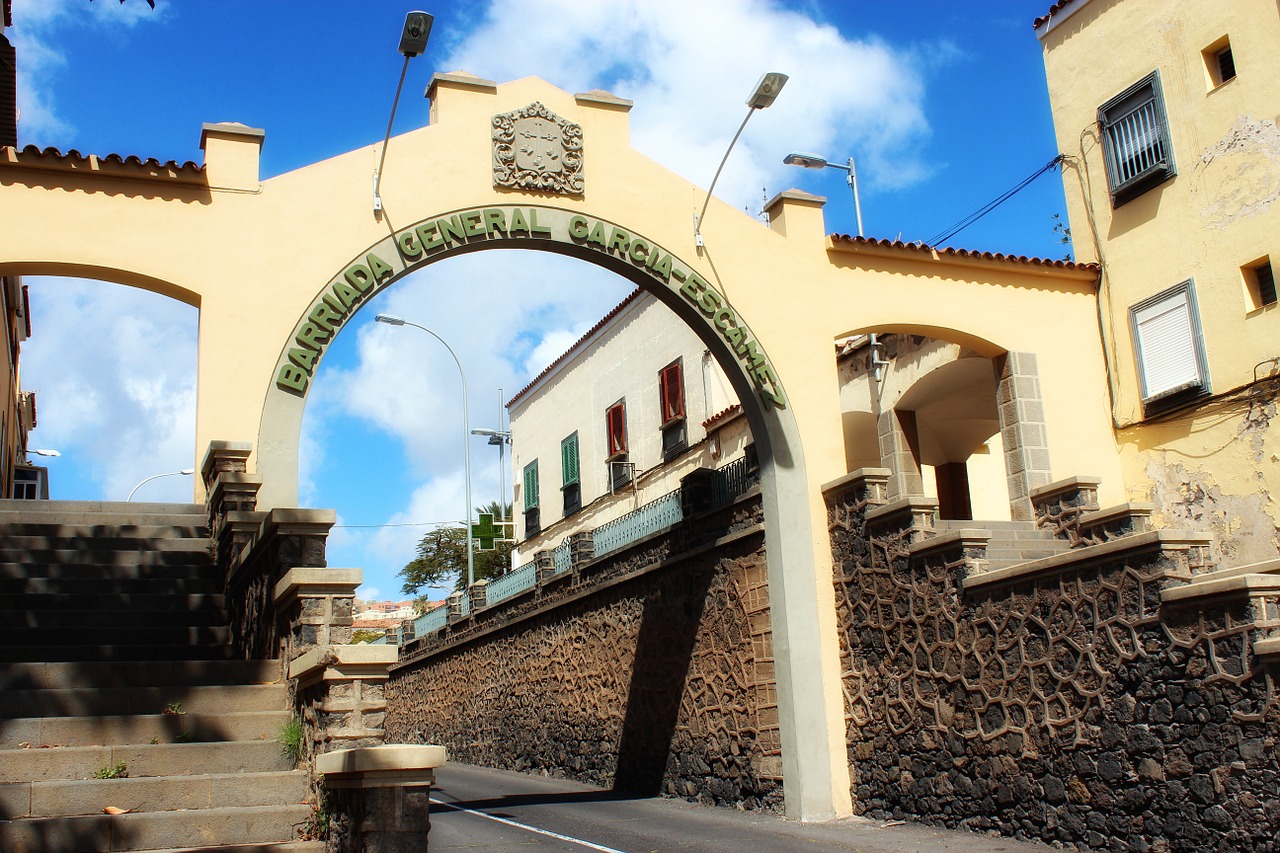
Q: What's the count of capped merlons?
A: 4